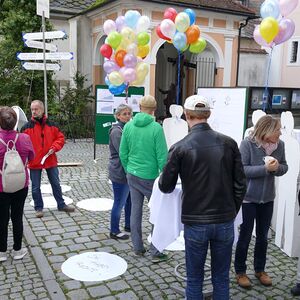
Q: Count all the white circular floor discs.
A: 5